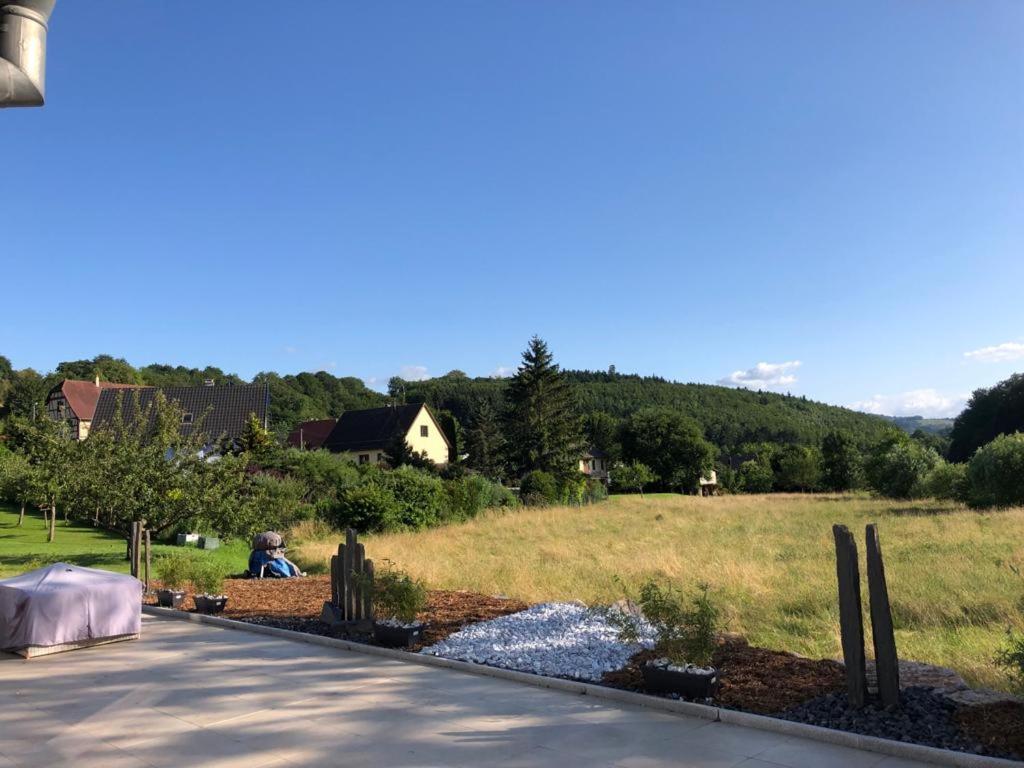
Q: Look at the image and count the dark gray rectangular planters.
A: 4